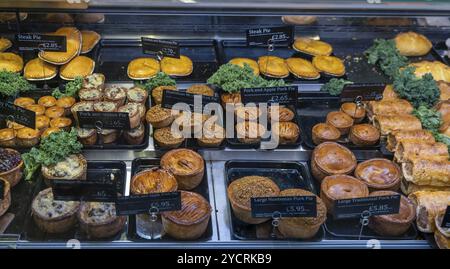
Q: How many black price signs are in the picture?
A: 12